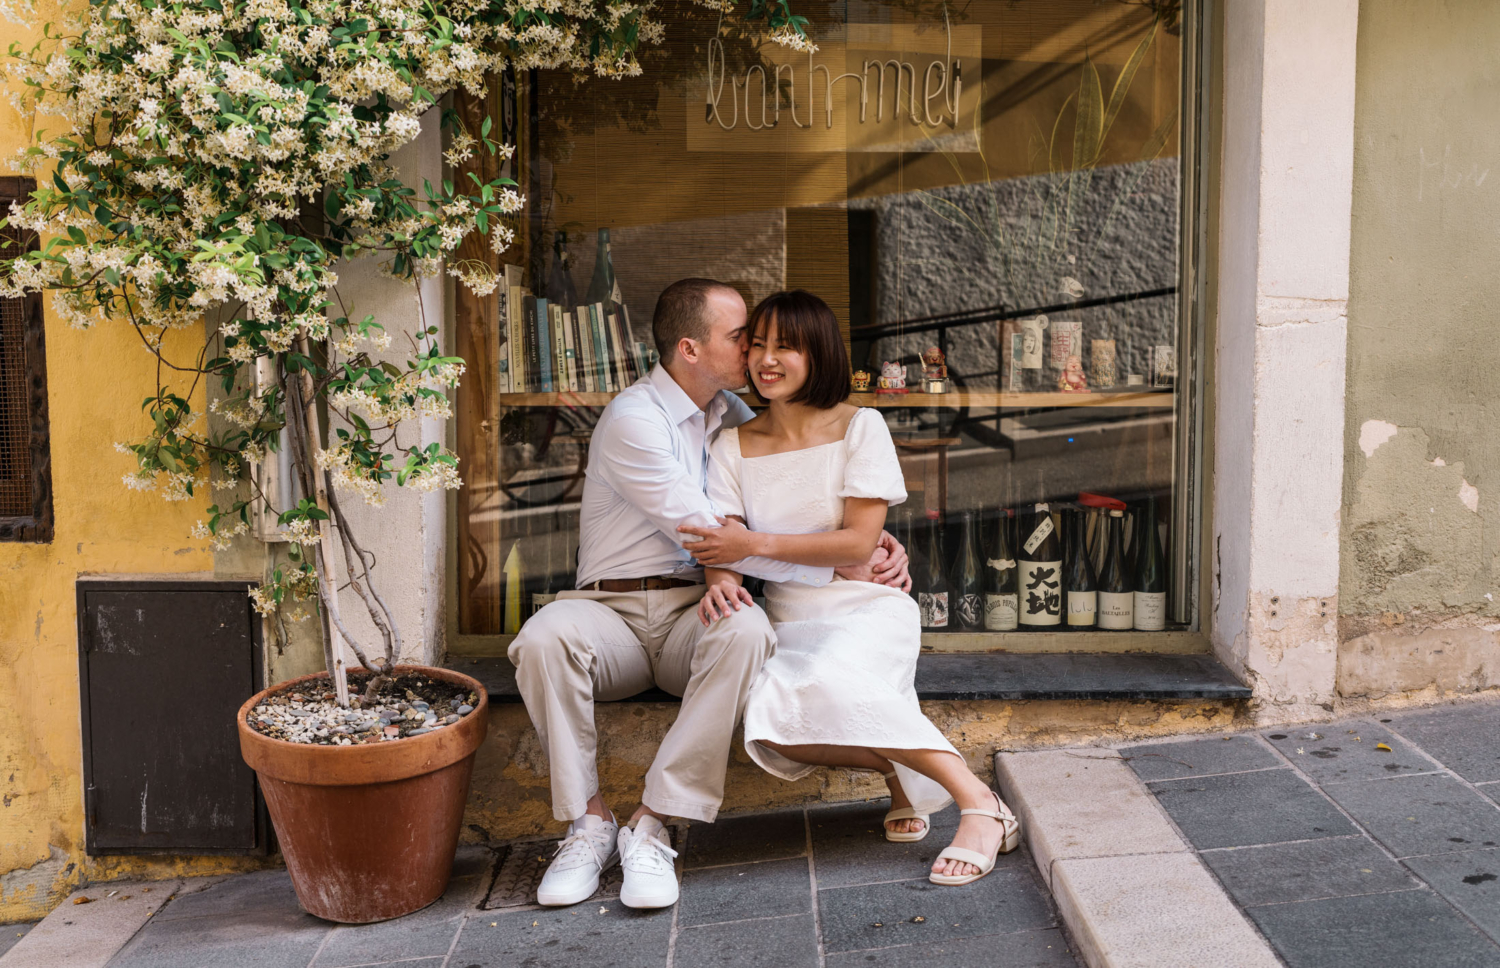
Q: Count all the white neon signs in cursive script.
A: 1